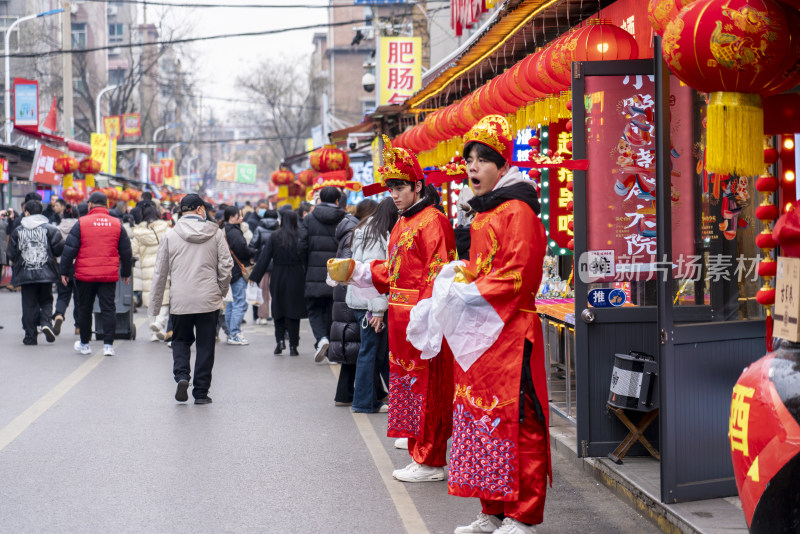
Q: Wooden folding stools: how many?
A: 1